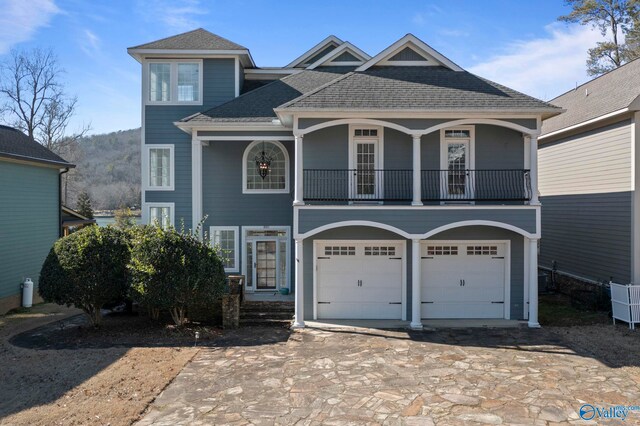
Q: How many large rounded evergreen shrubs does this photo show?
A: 2